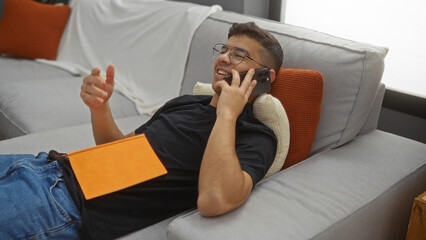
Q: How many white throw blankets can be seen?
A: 1